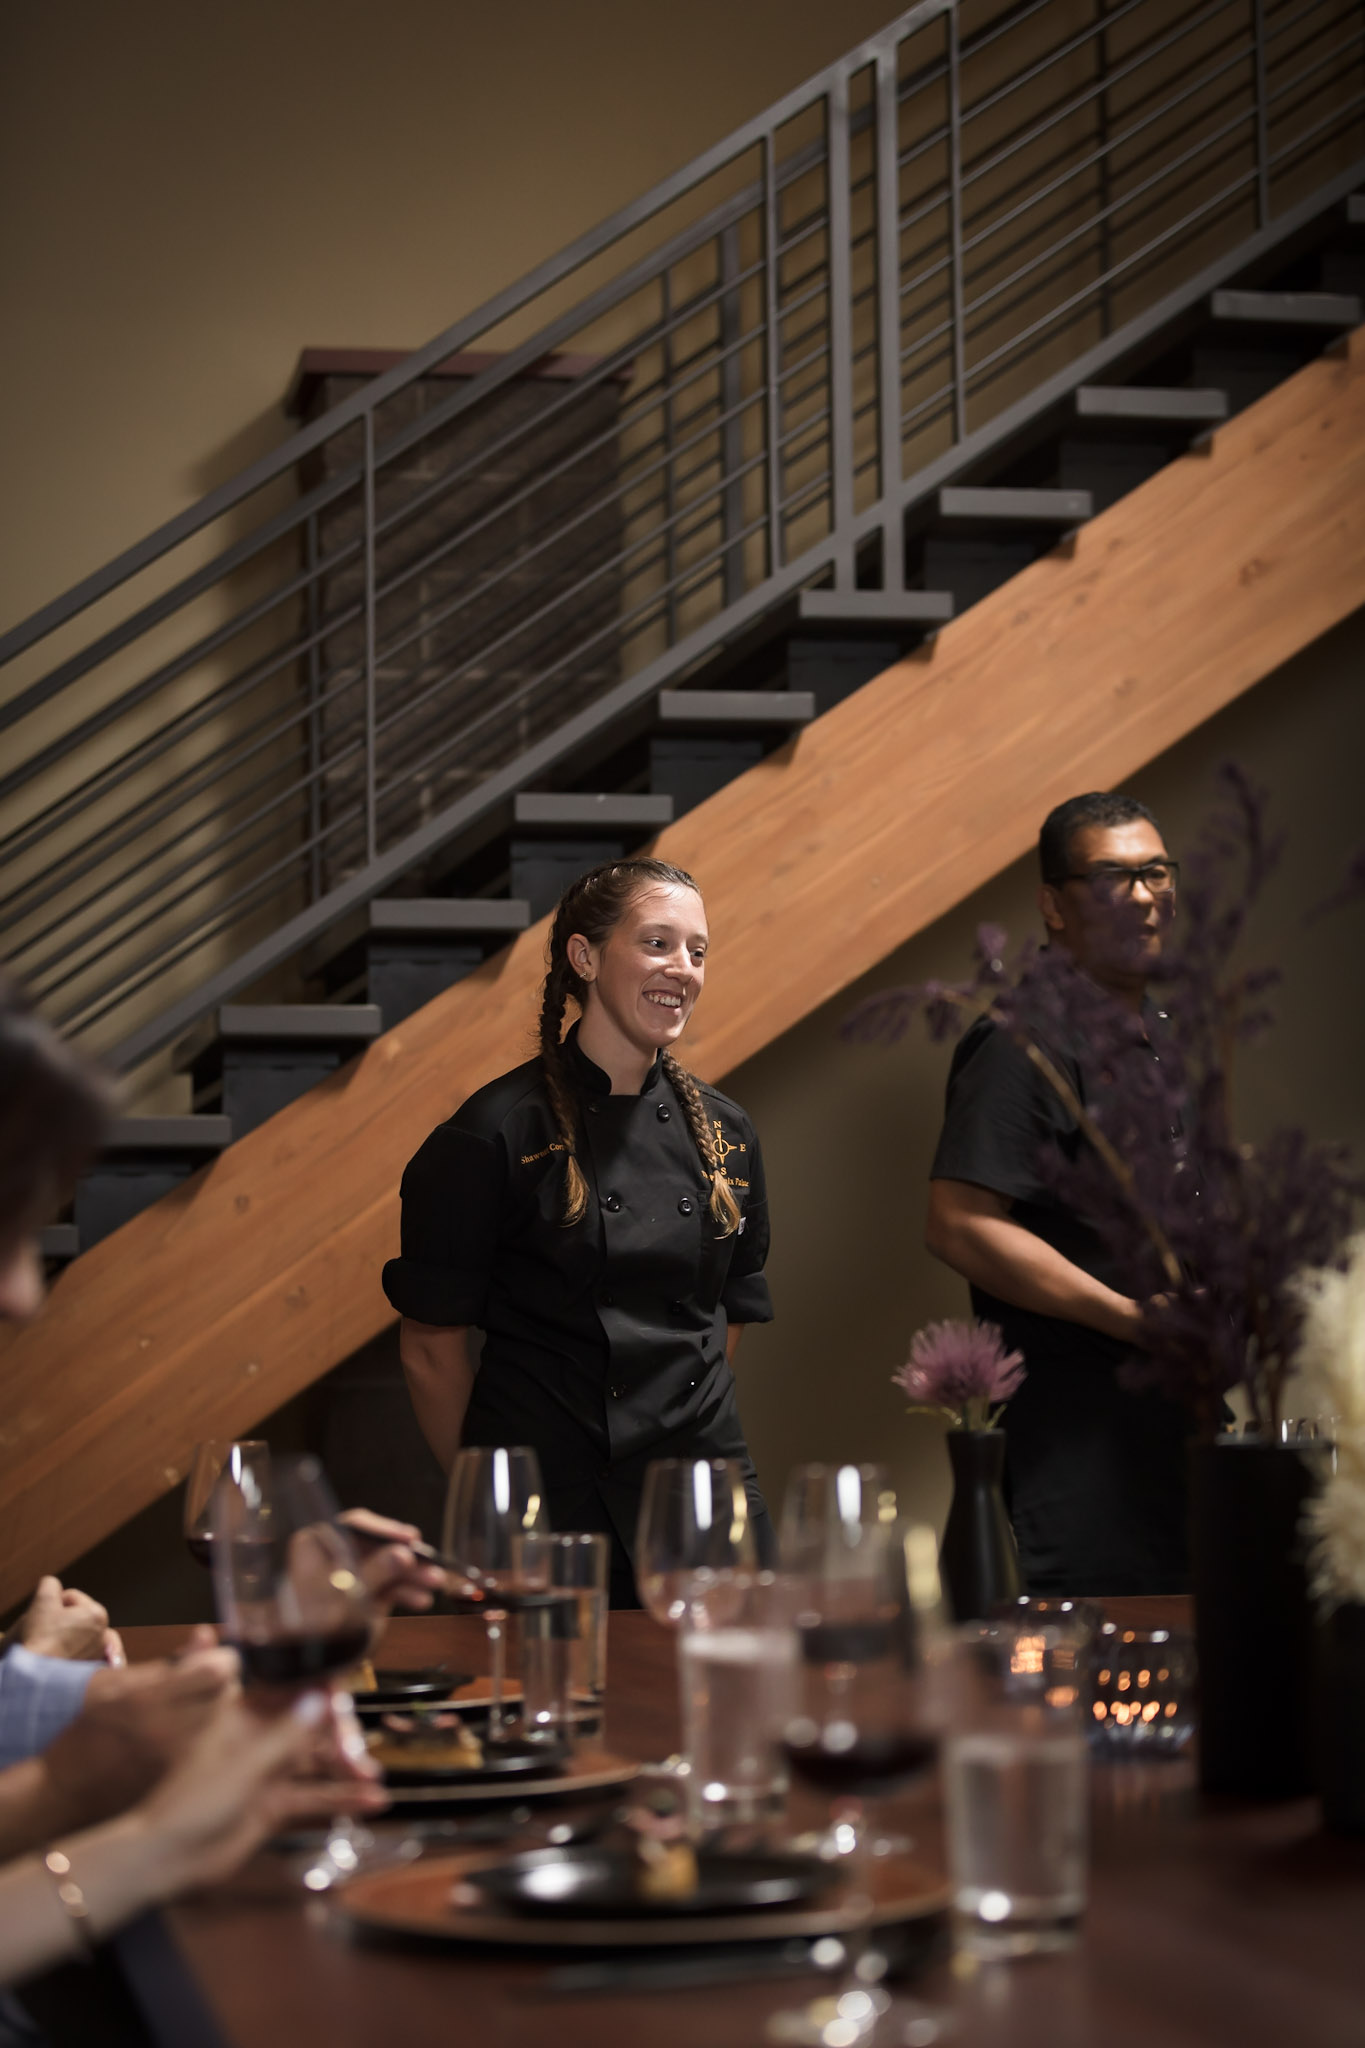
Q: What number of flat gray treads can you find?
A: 11